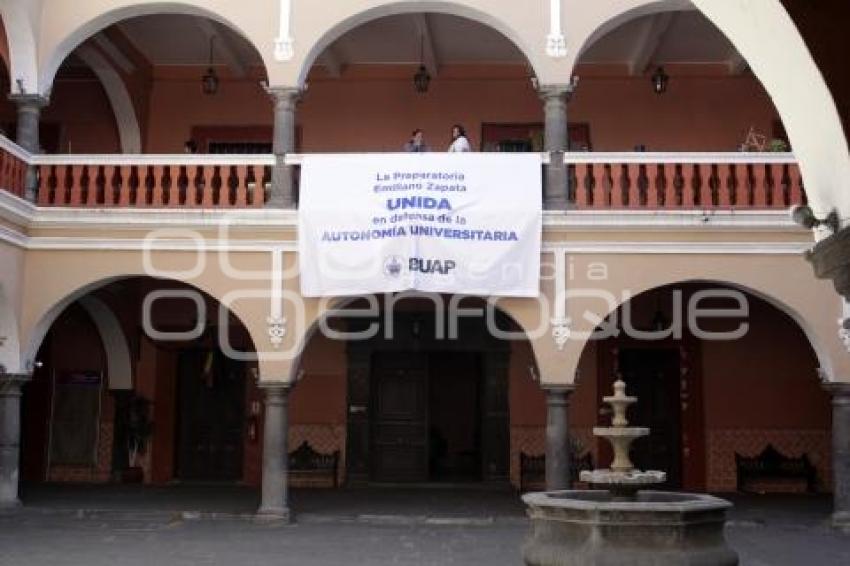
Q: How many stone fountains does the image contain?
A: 1